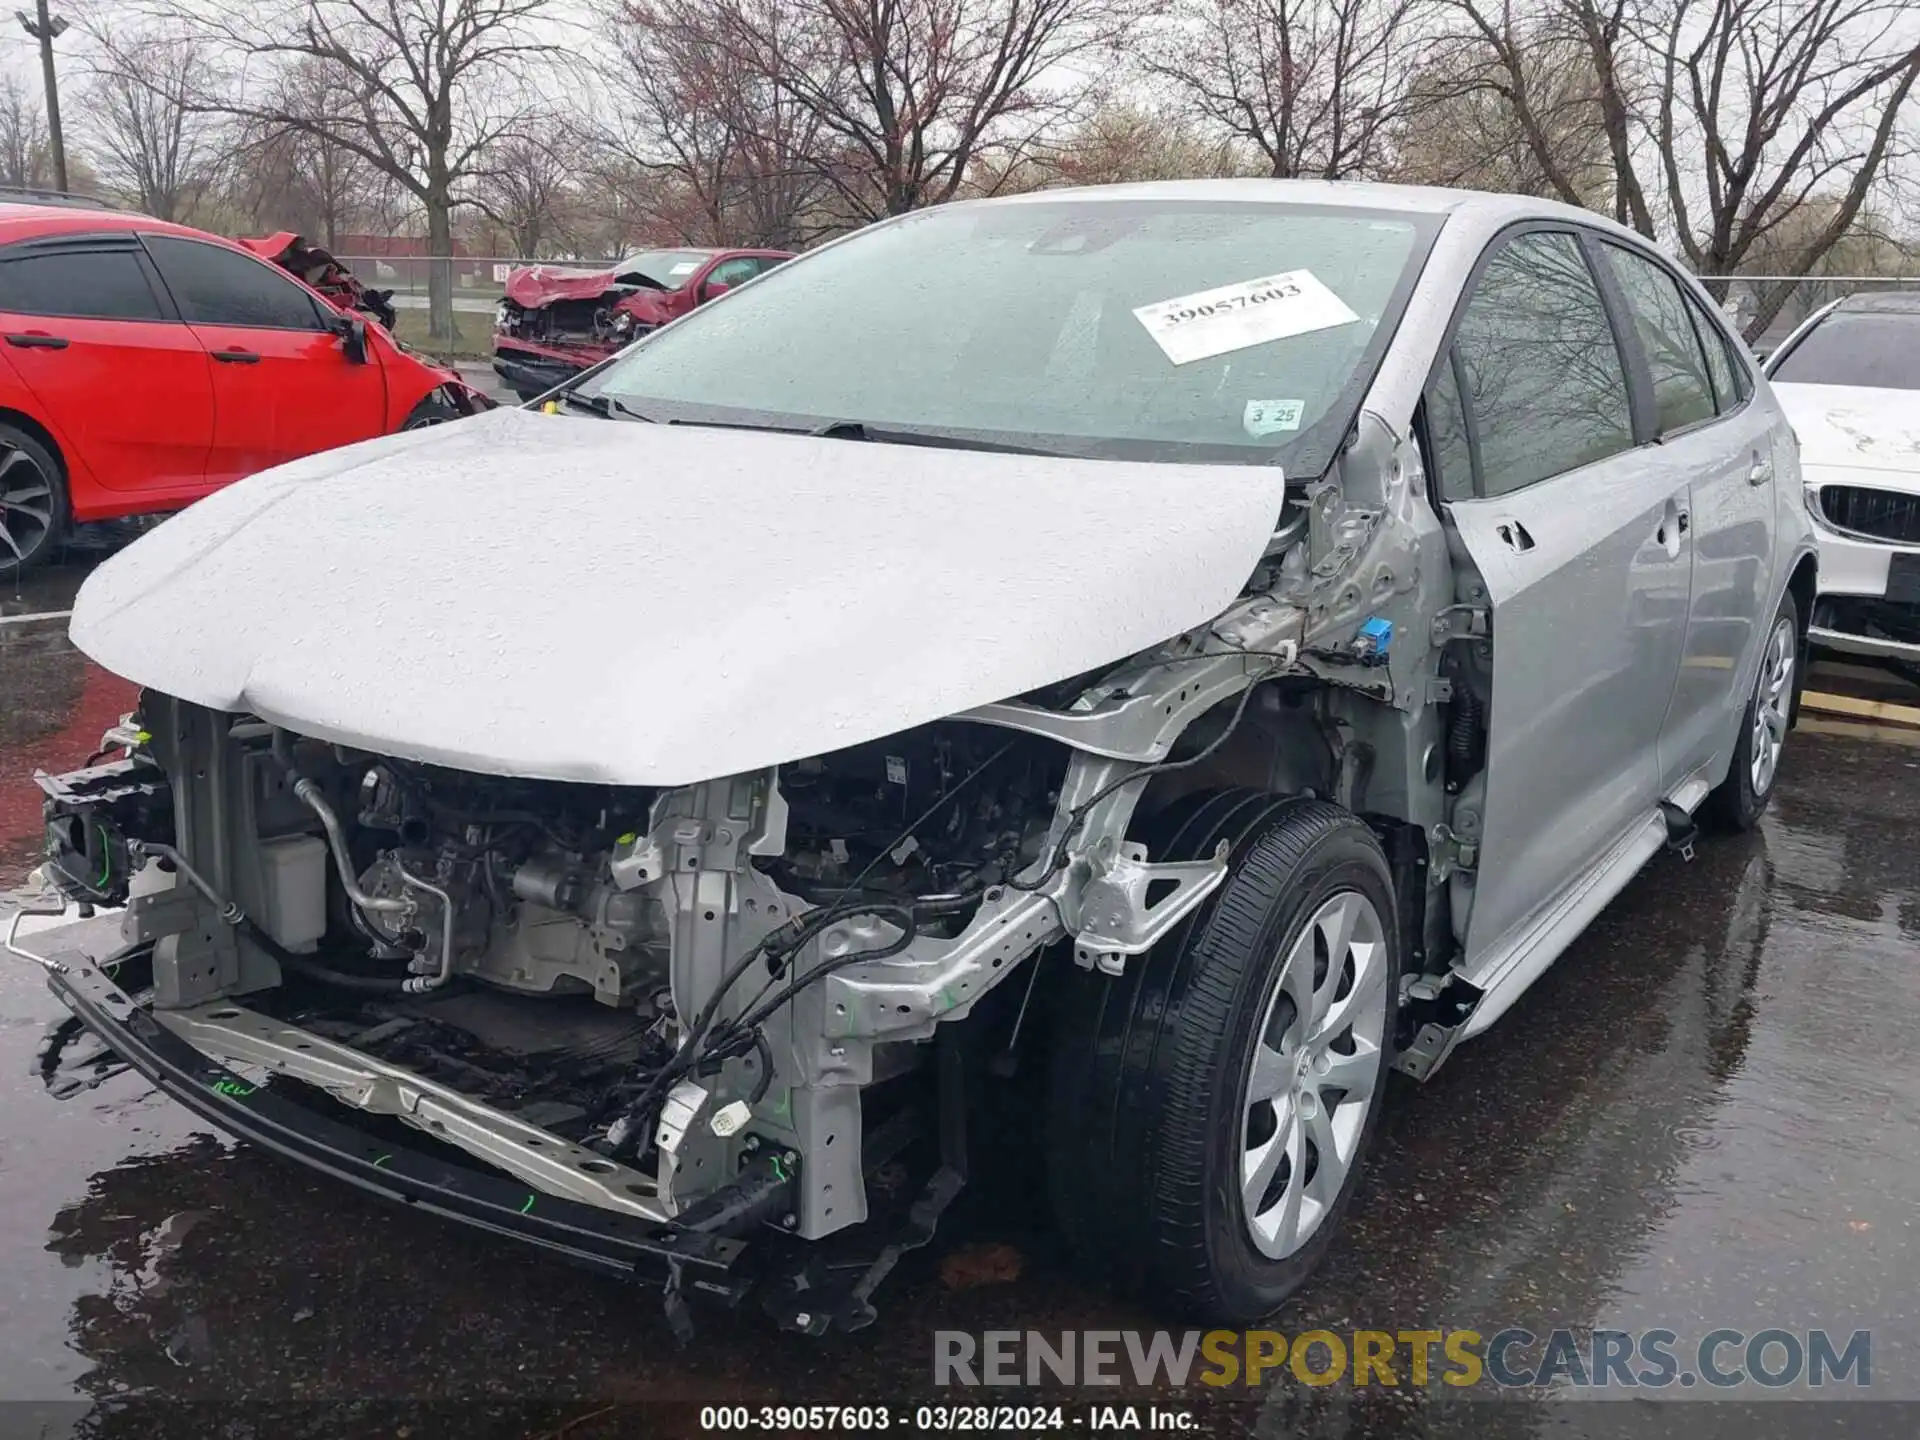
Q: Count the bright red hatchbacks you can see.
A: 1